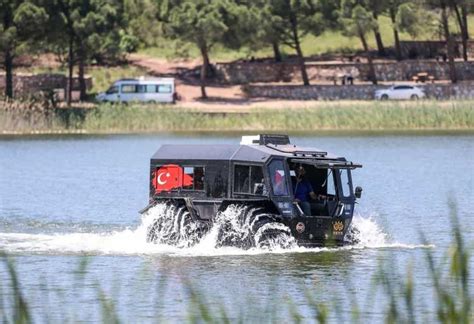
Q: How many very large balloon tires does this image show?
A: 4